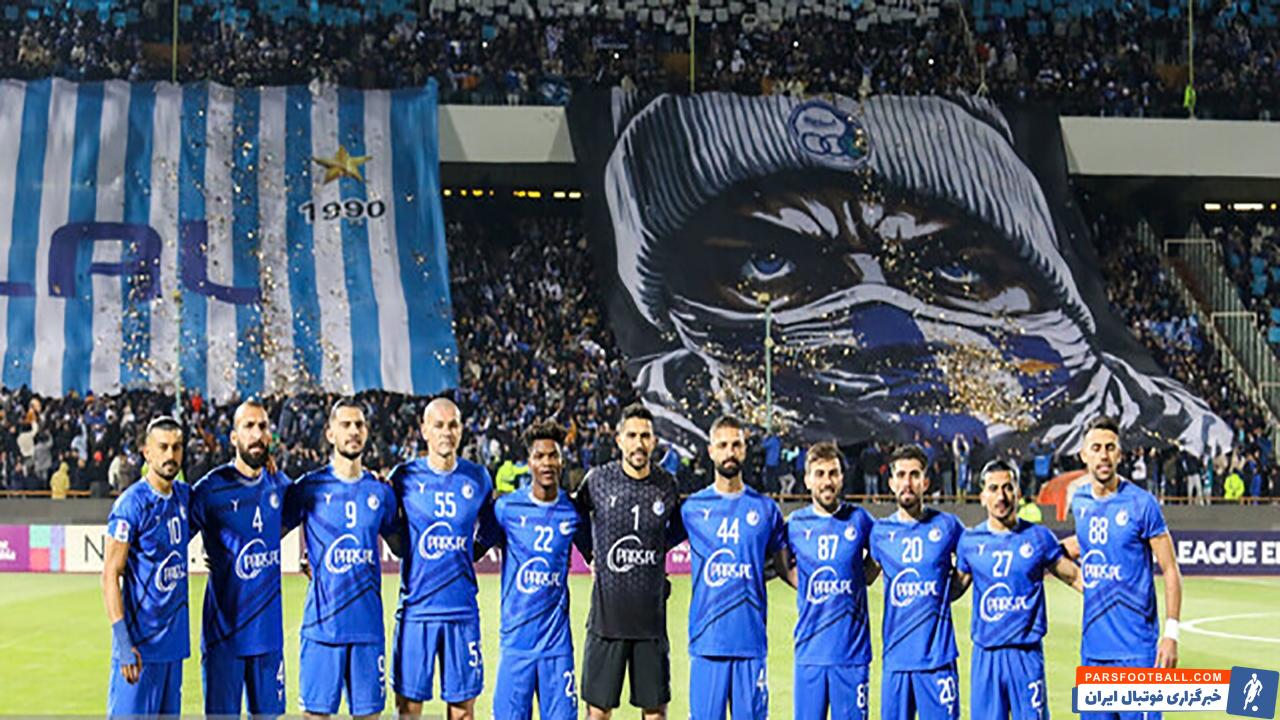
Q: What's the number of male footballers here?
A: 11